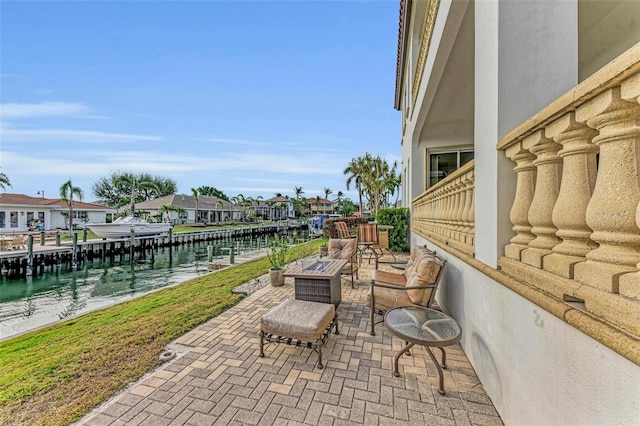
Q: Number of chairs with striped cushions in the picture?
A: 2